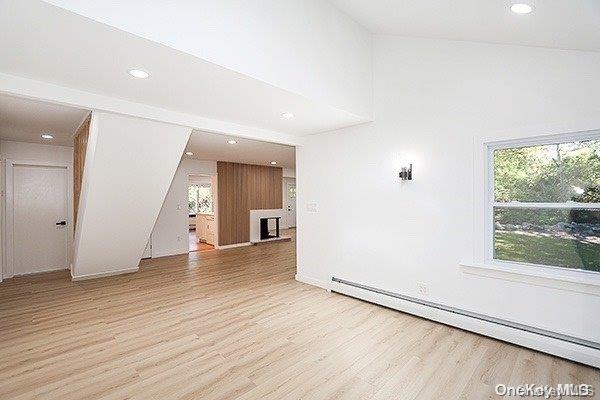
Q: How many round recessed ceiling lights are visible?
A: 7